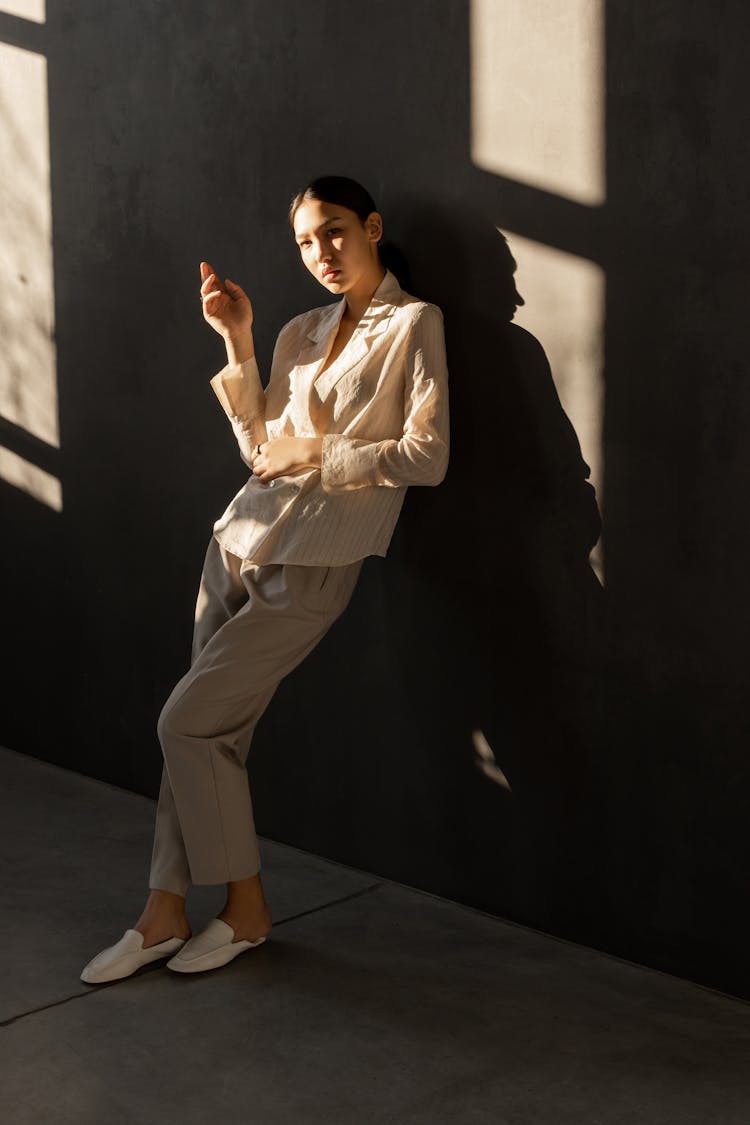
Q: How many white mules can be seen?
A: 2